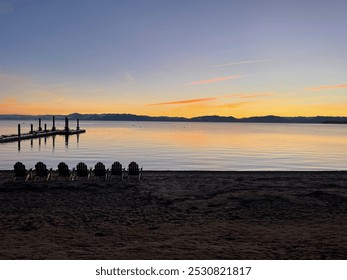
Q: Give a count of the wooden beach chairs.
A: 7